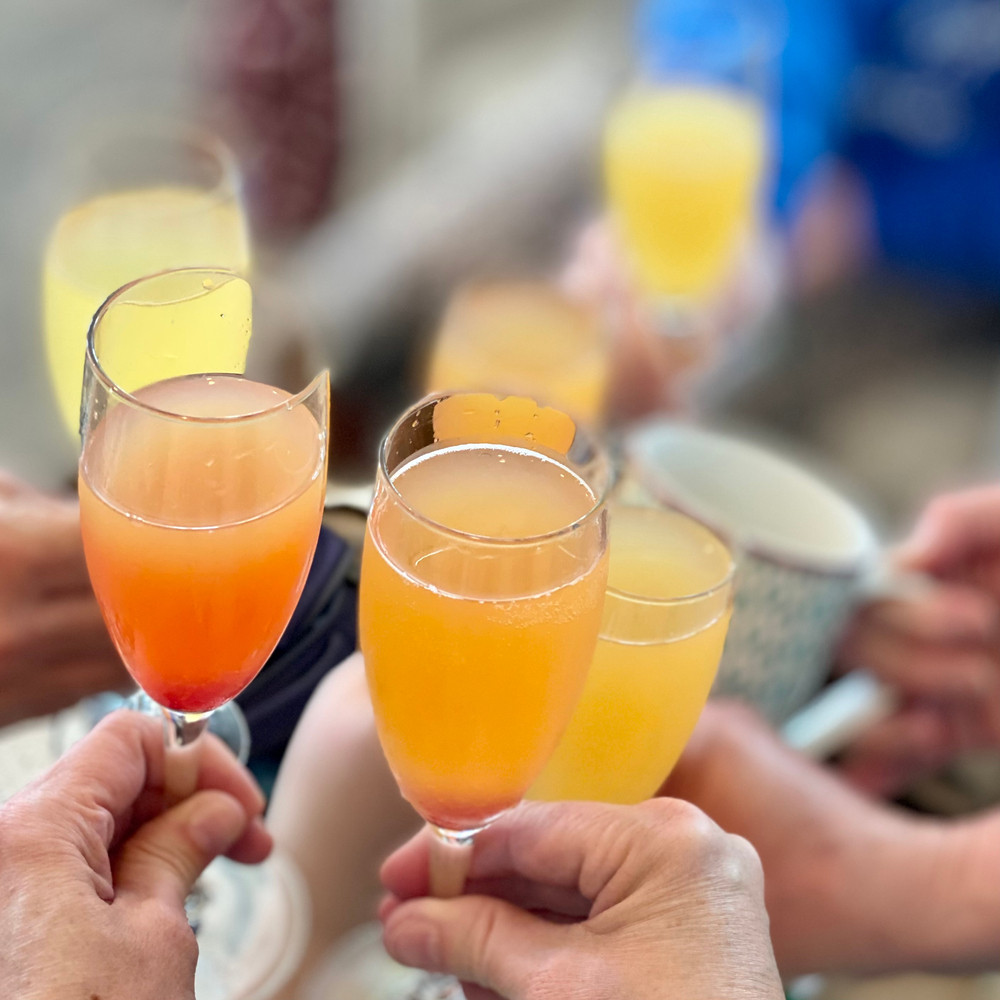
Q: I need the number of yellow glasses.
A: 3